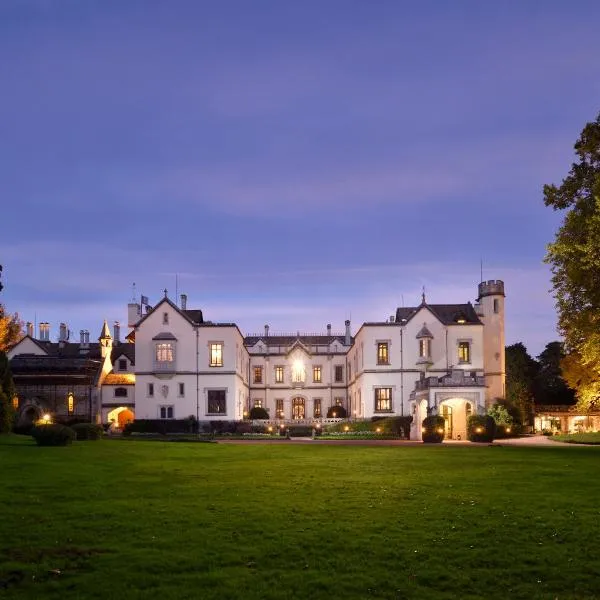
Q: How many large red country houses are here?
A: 0